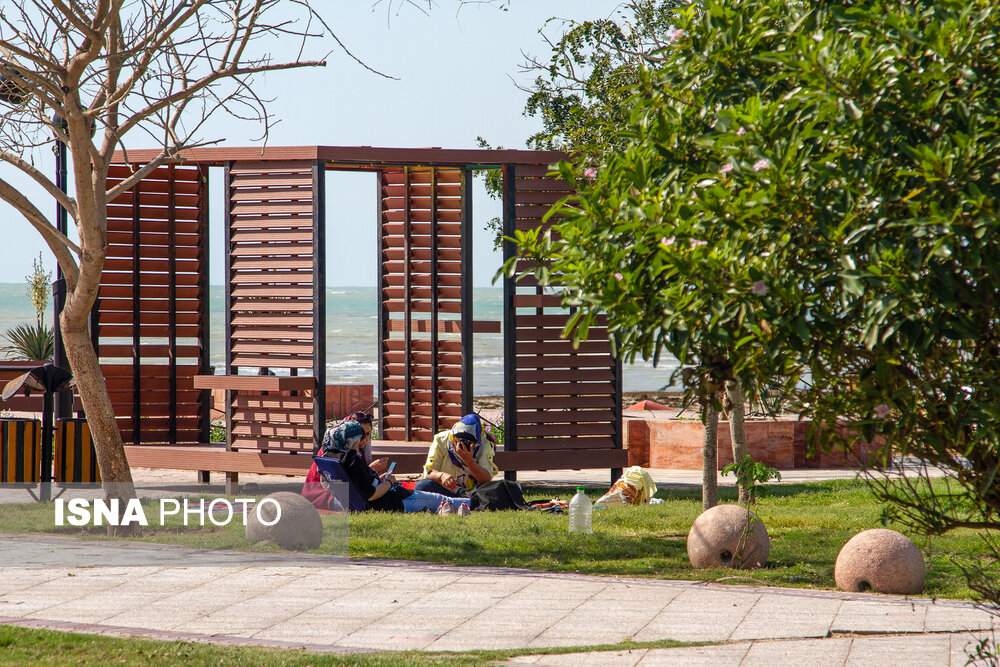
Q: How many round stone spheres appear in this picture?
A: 3